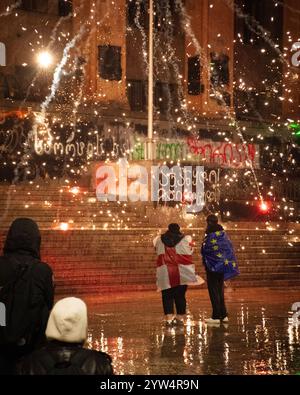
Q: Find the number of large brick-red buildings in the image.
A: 1